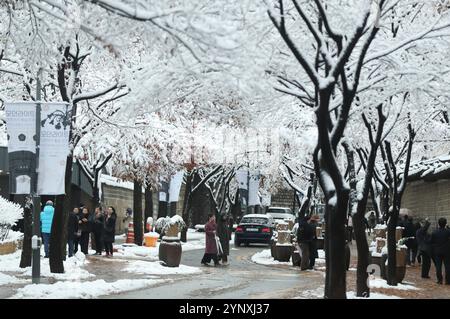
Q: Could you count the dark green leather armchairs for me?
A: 0